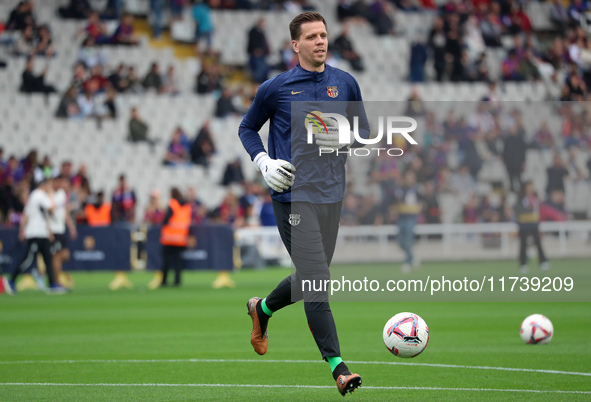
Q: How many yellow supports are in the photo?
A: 5